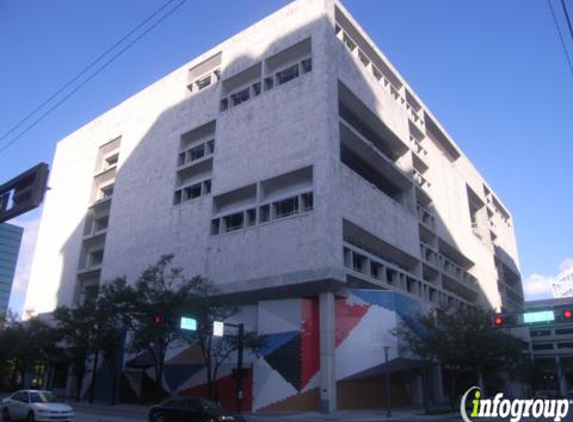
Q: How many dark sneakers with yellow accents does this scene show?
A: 0